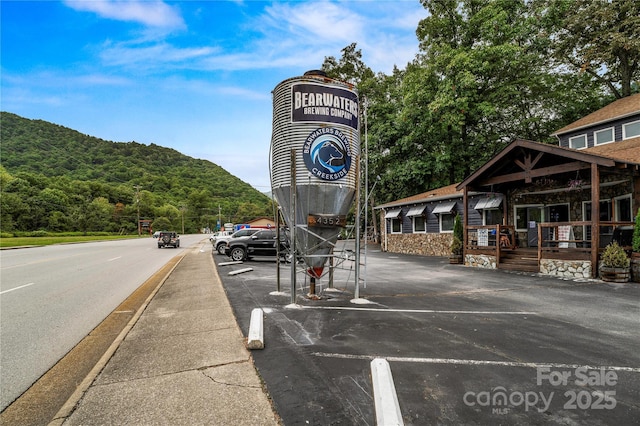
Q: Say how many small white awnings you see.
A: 4